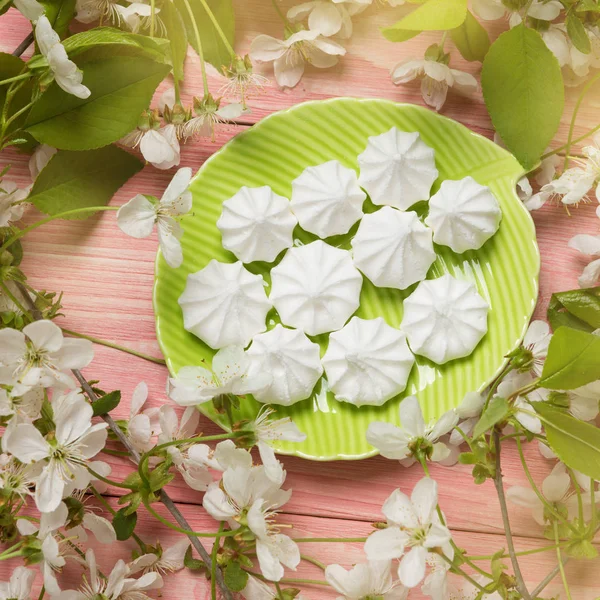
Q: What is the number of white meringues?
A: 10